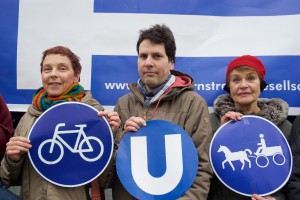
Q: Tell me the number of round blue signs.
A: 3